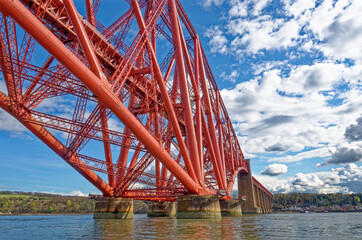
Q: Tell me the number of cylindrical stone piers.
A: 4